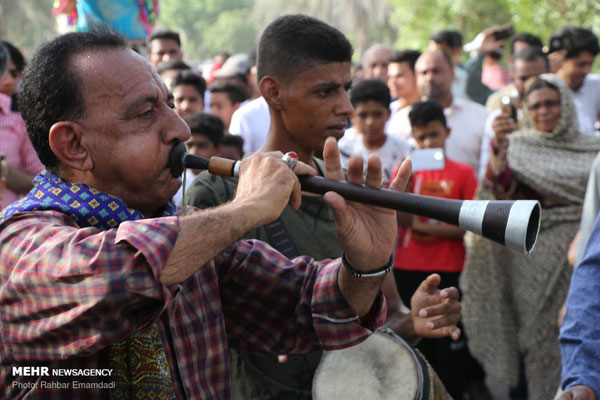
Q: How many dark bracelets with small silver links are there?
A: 1